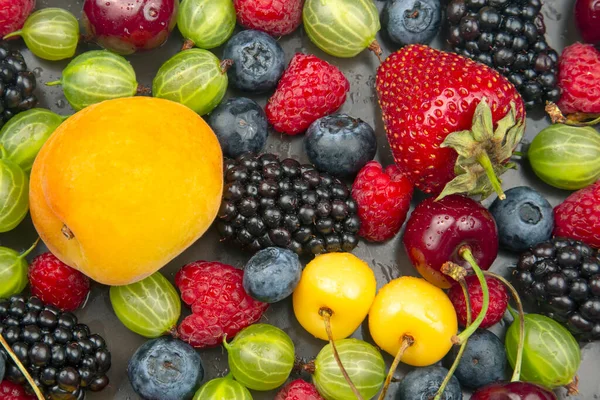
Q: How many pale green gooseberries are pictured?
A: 14